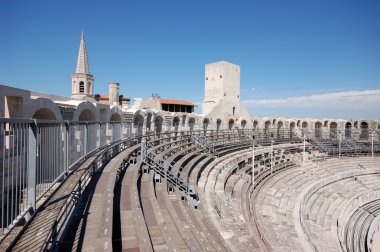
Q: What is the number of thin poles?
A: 5